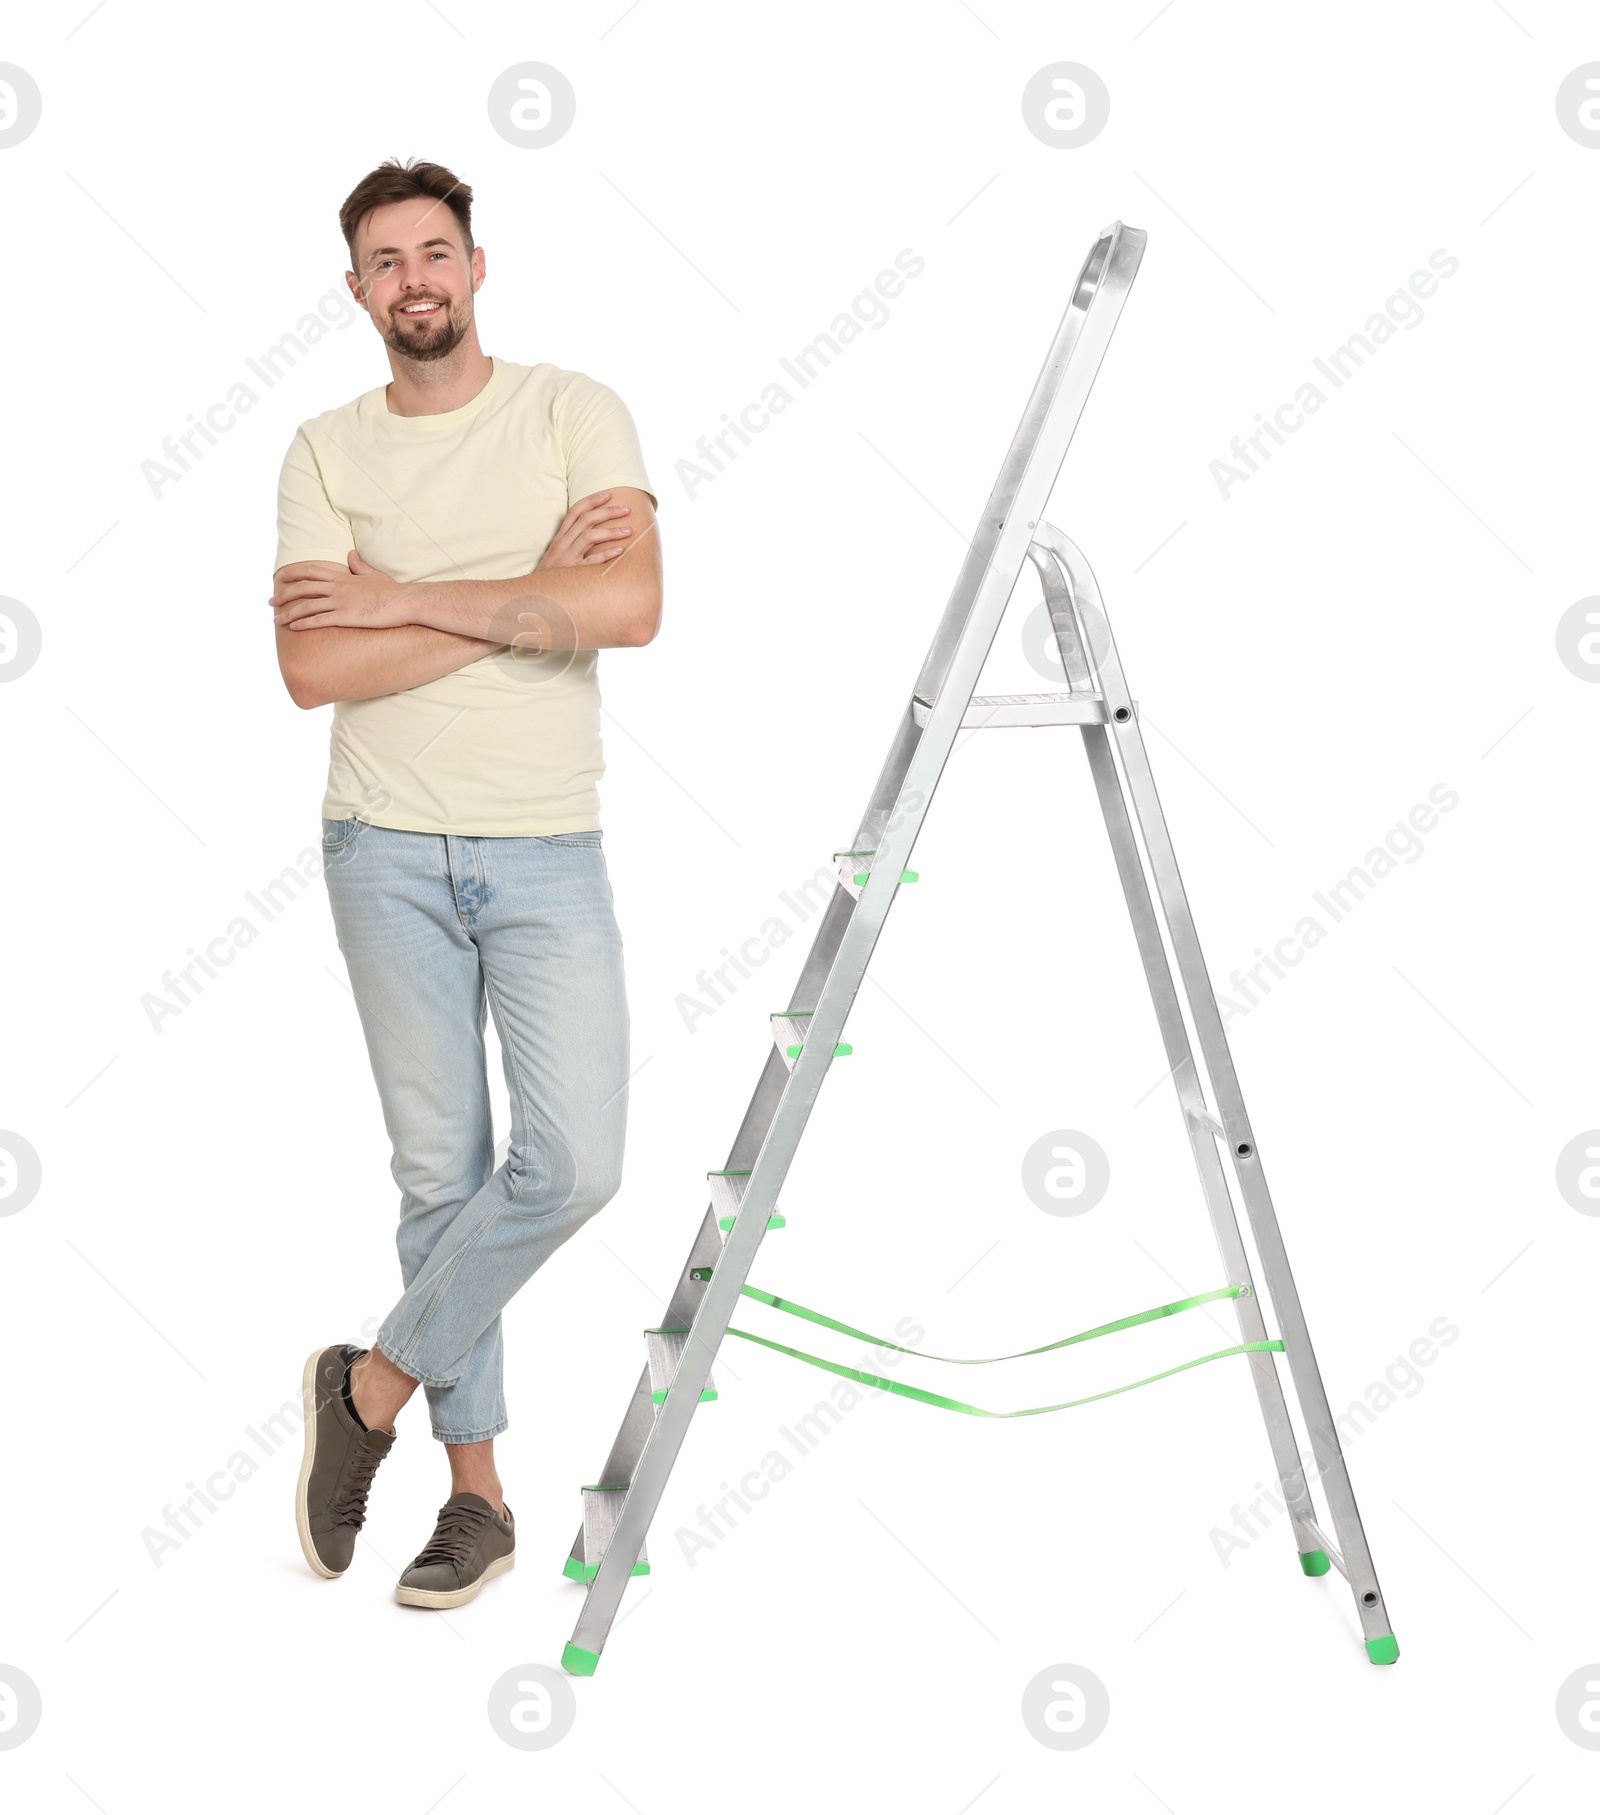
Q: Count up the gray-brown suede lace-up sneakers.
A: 2